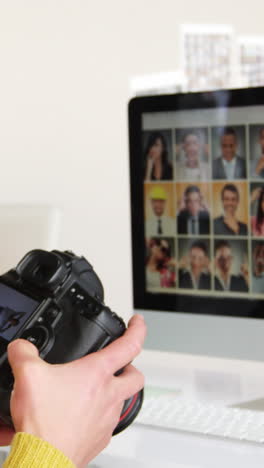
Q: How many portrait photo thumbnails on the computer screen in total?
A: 12